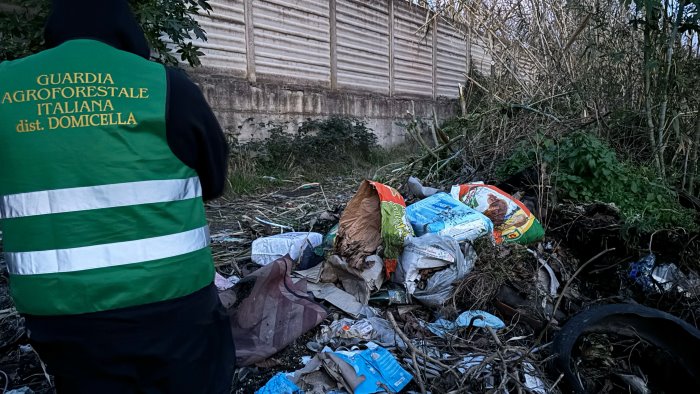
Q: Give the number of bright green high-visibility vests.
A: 1